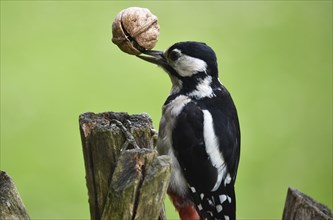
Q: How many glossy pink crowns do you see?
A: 0